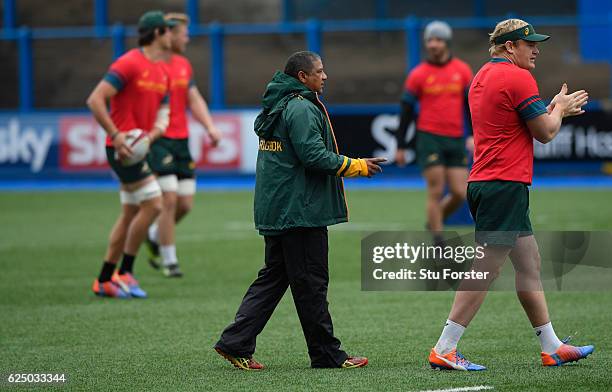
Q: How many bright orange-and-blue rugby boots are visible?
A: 4